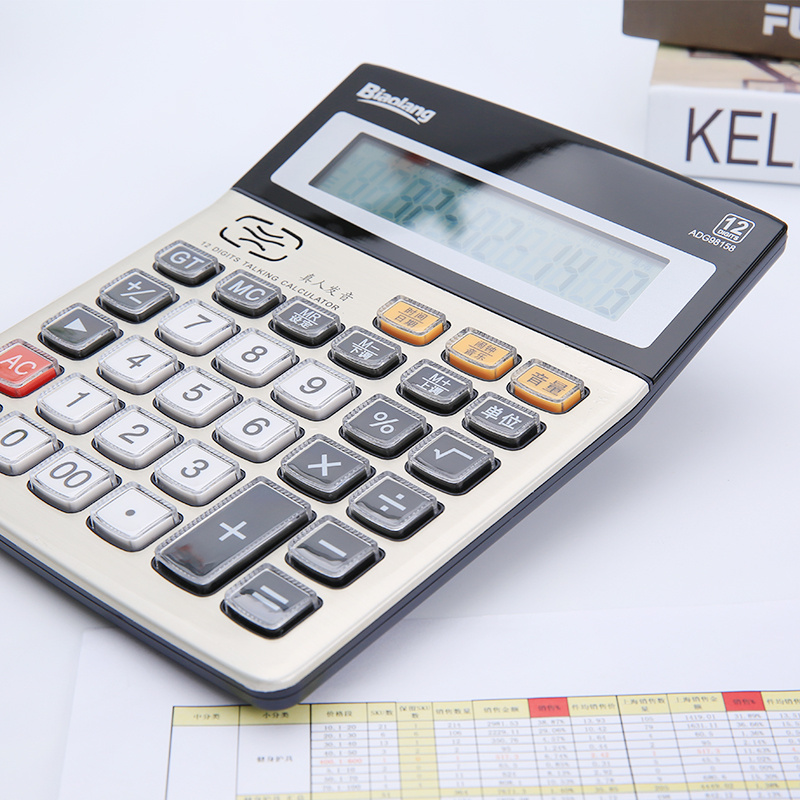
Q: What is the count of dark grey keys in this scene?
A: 15